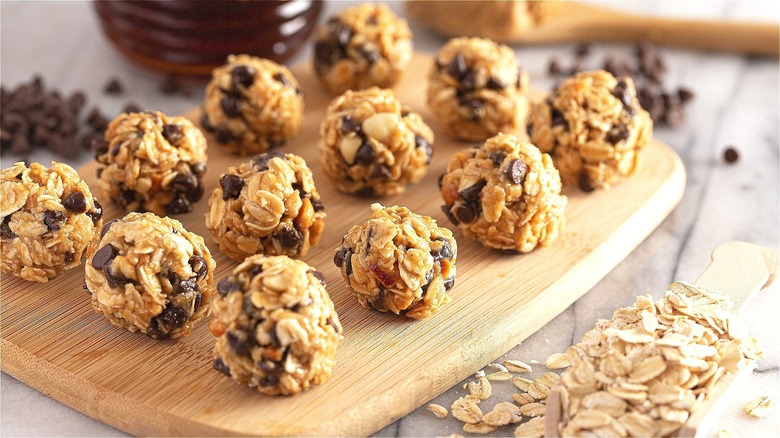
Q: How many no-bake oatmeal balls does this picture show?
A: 12